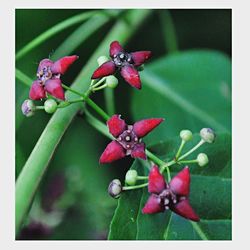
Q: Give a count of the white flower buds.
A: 9